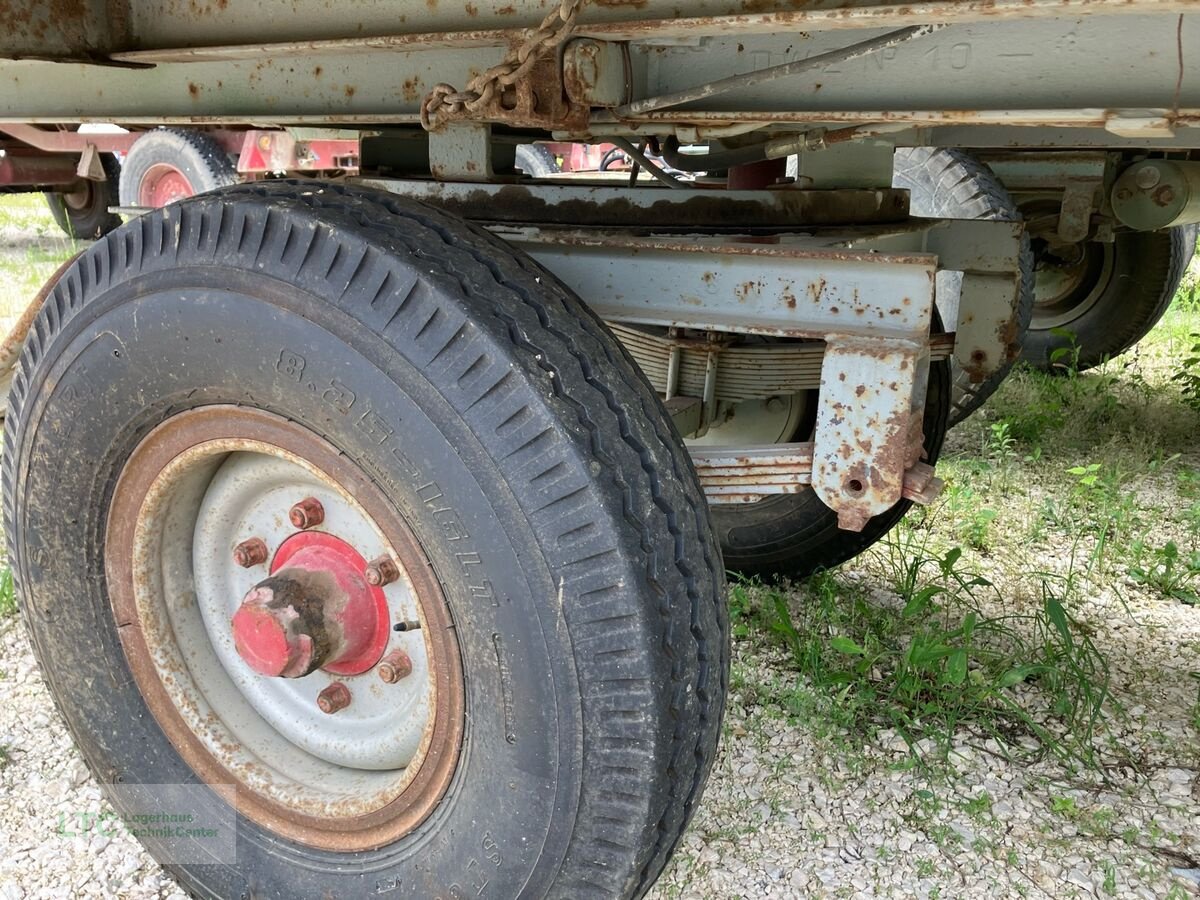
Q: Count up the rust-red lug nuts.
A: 5